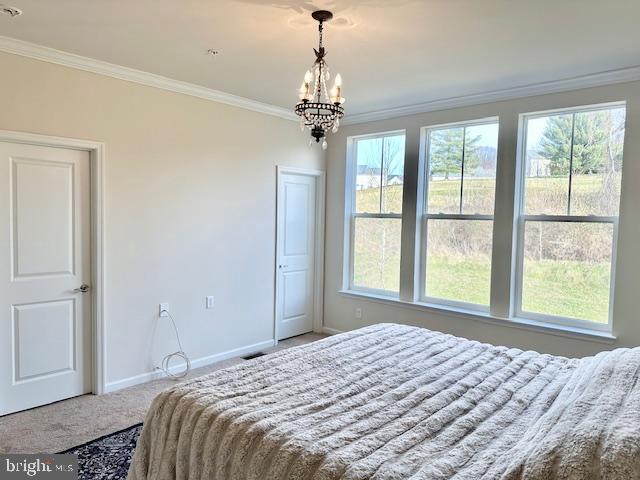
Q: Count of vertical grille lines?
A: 3